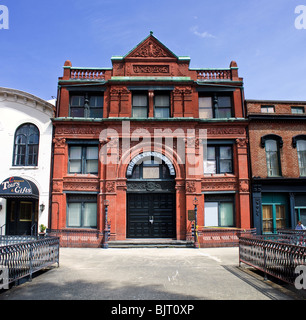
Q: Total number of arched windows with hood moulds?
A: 2